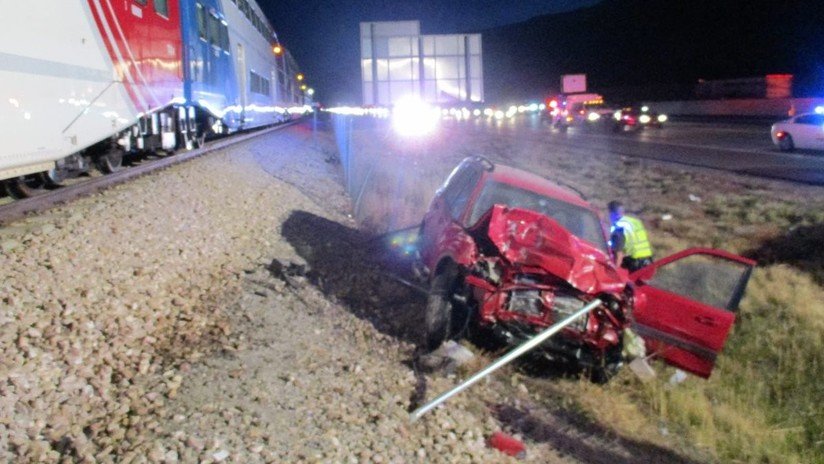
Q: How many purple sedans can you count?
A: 0